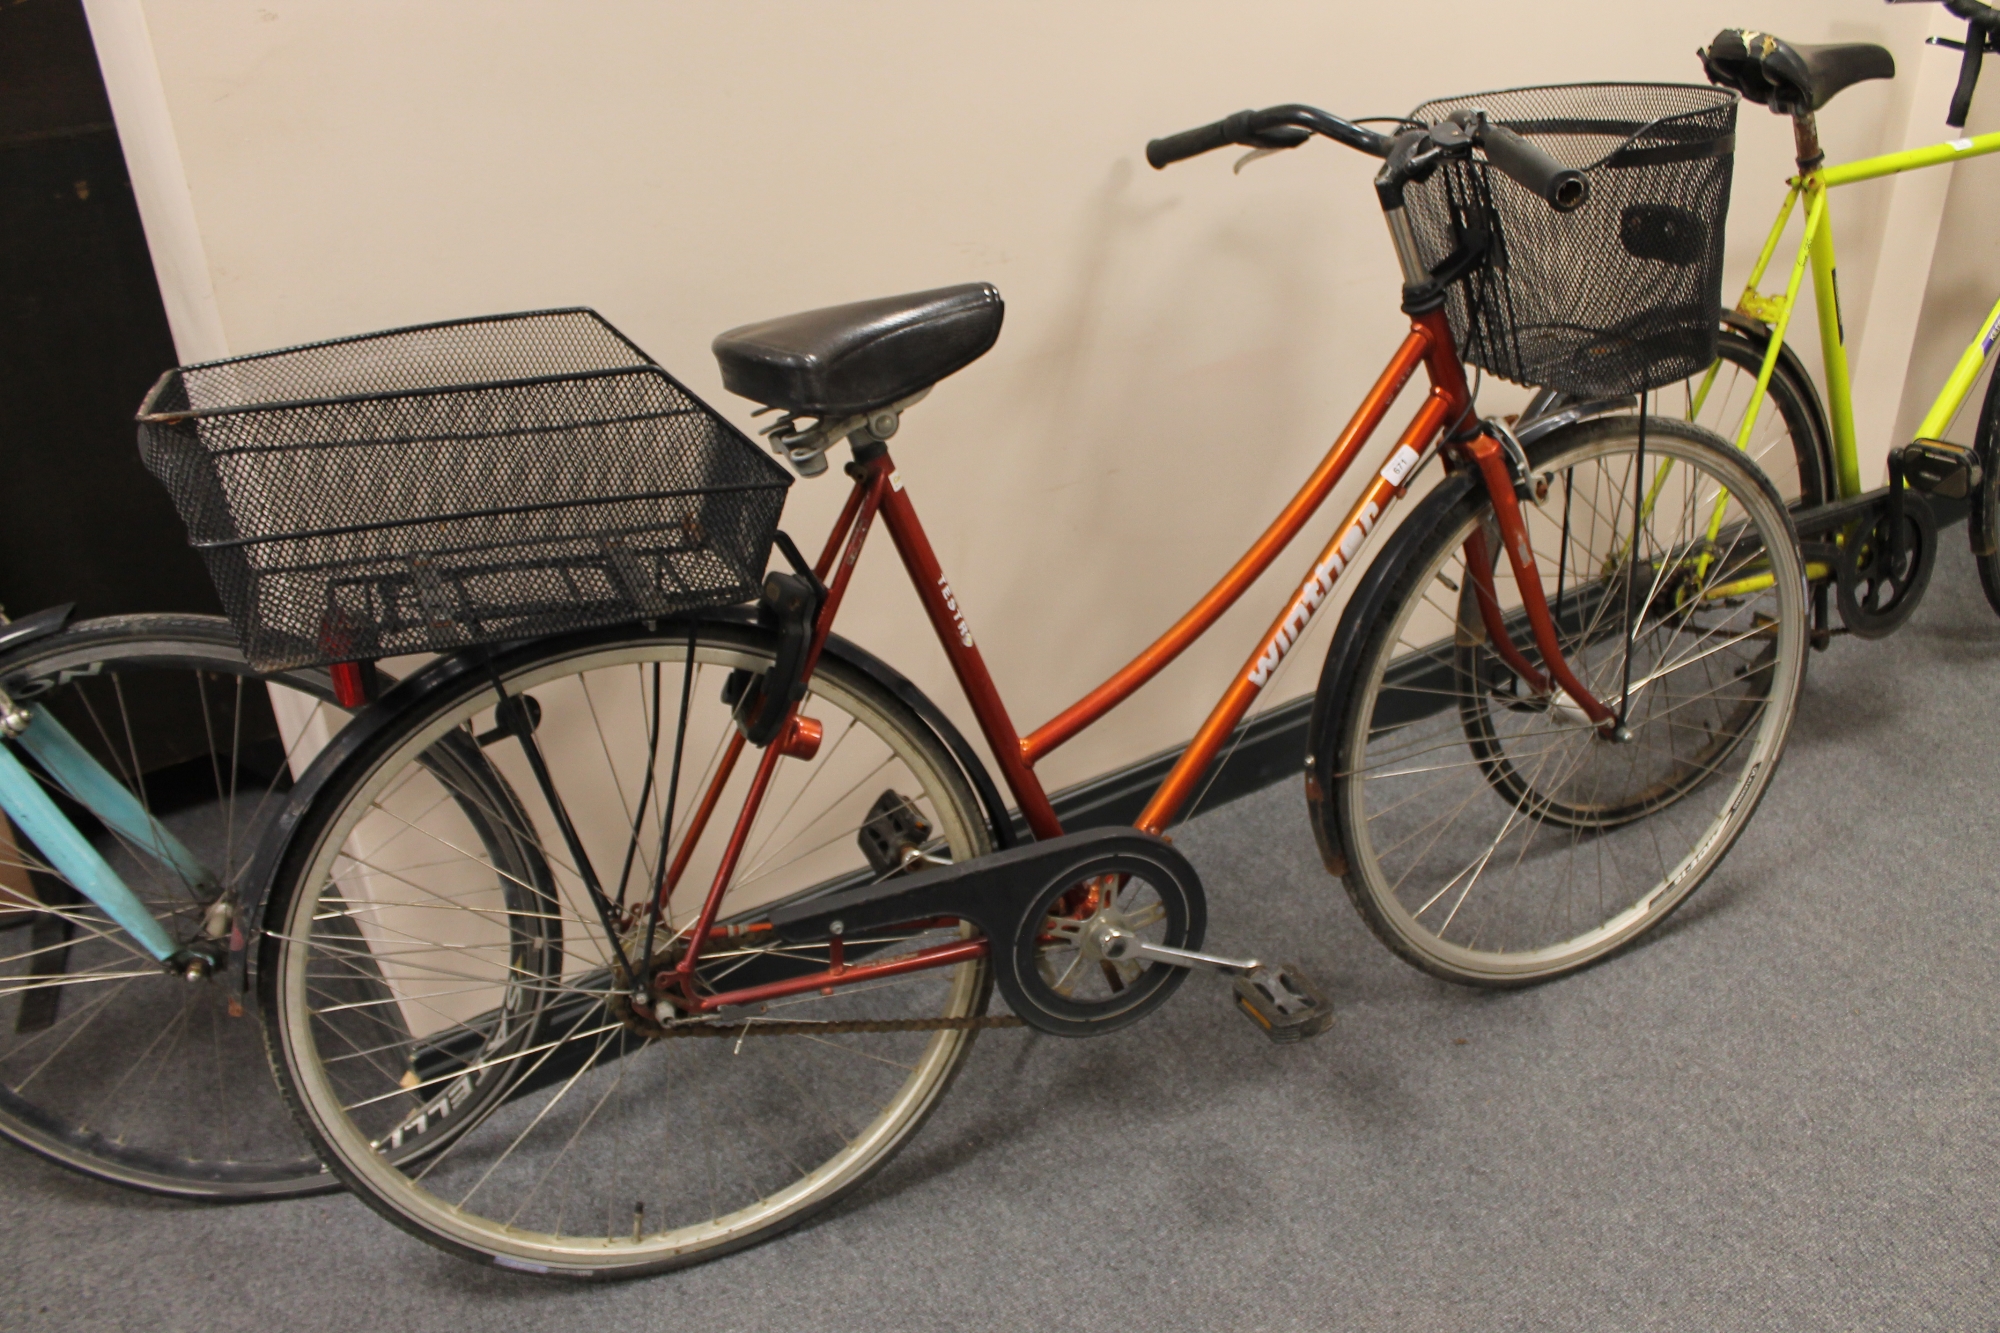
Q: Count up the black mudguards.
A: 5